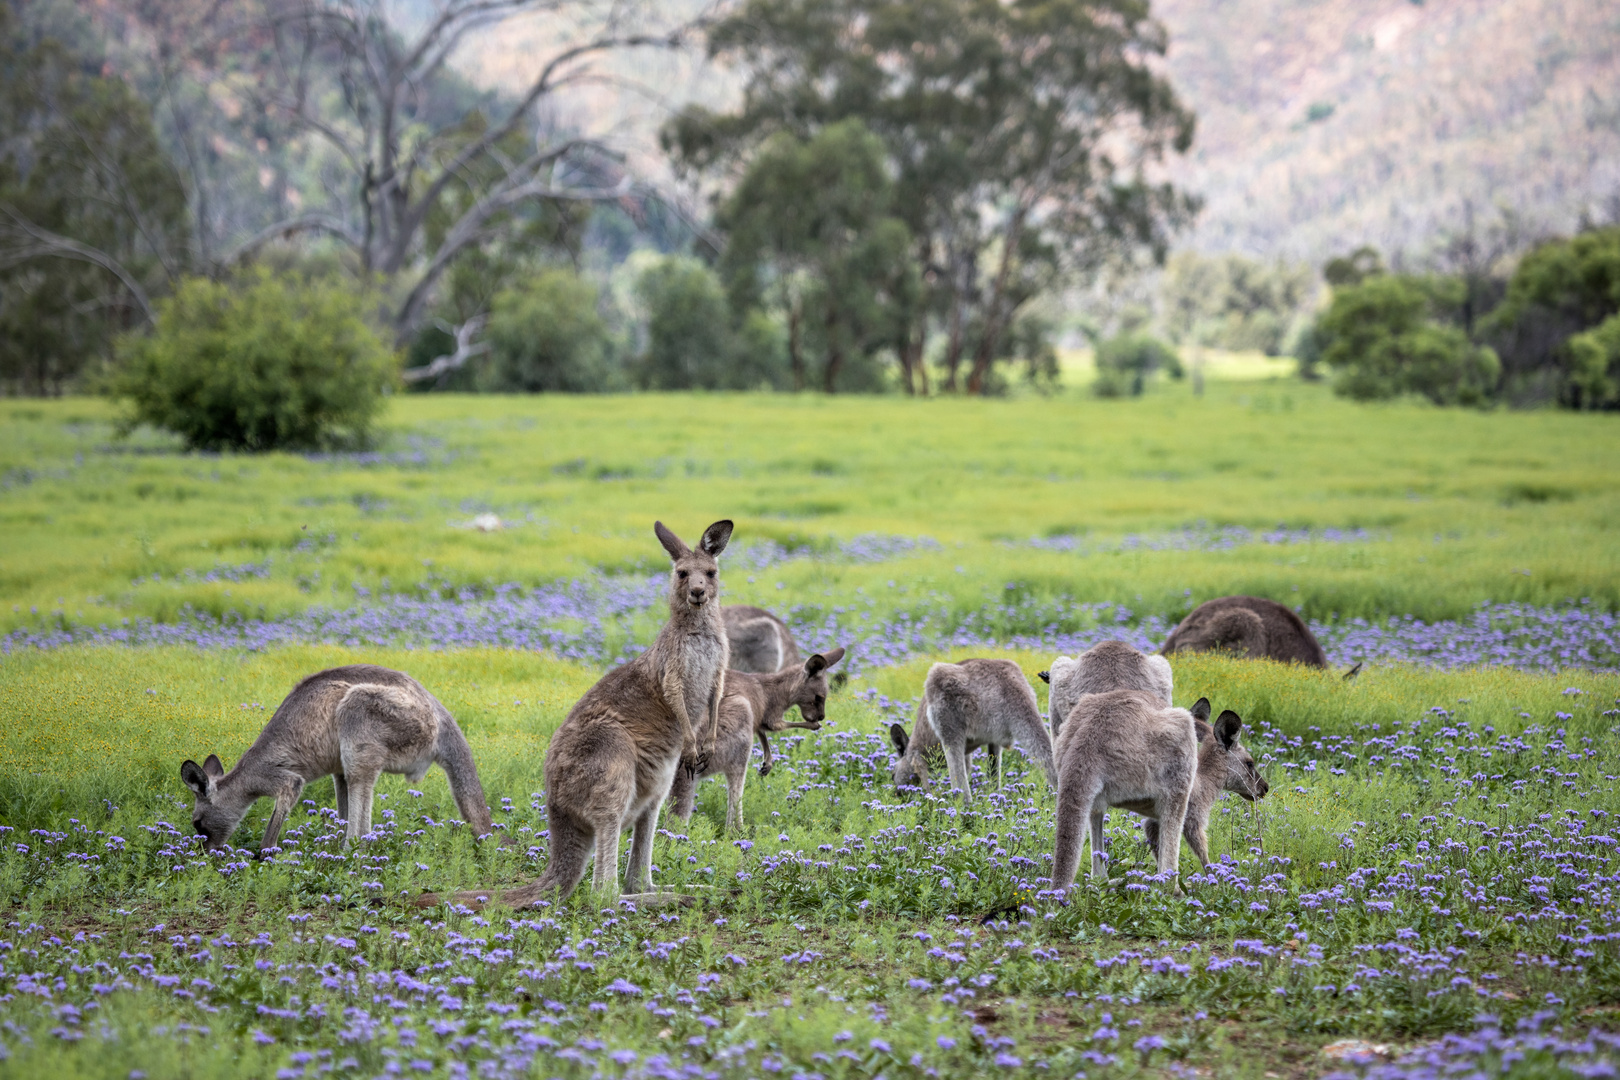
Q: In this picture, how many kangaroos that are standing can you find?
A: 1